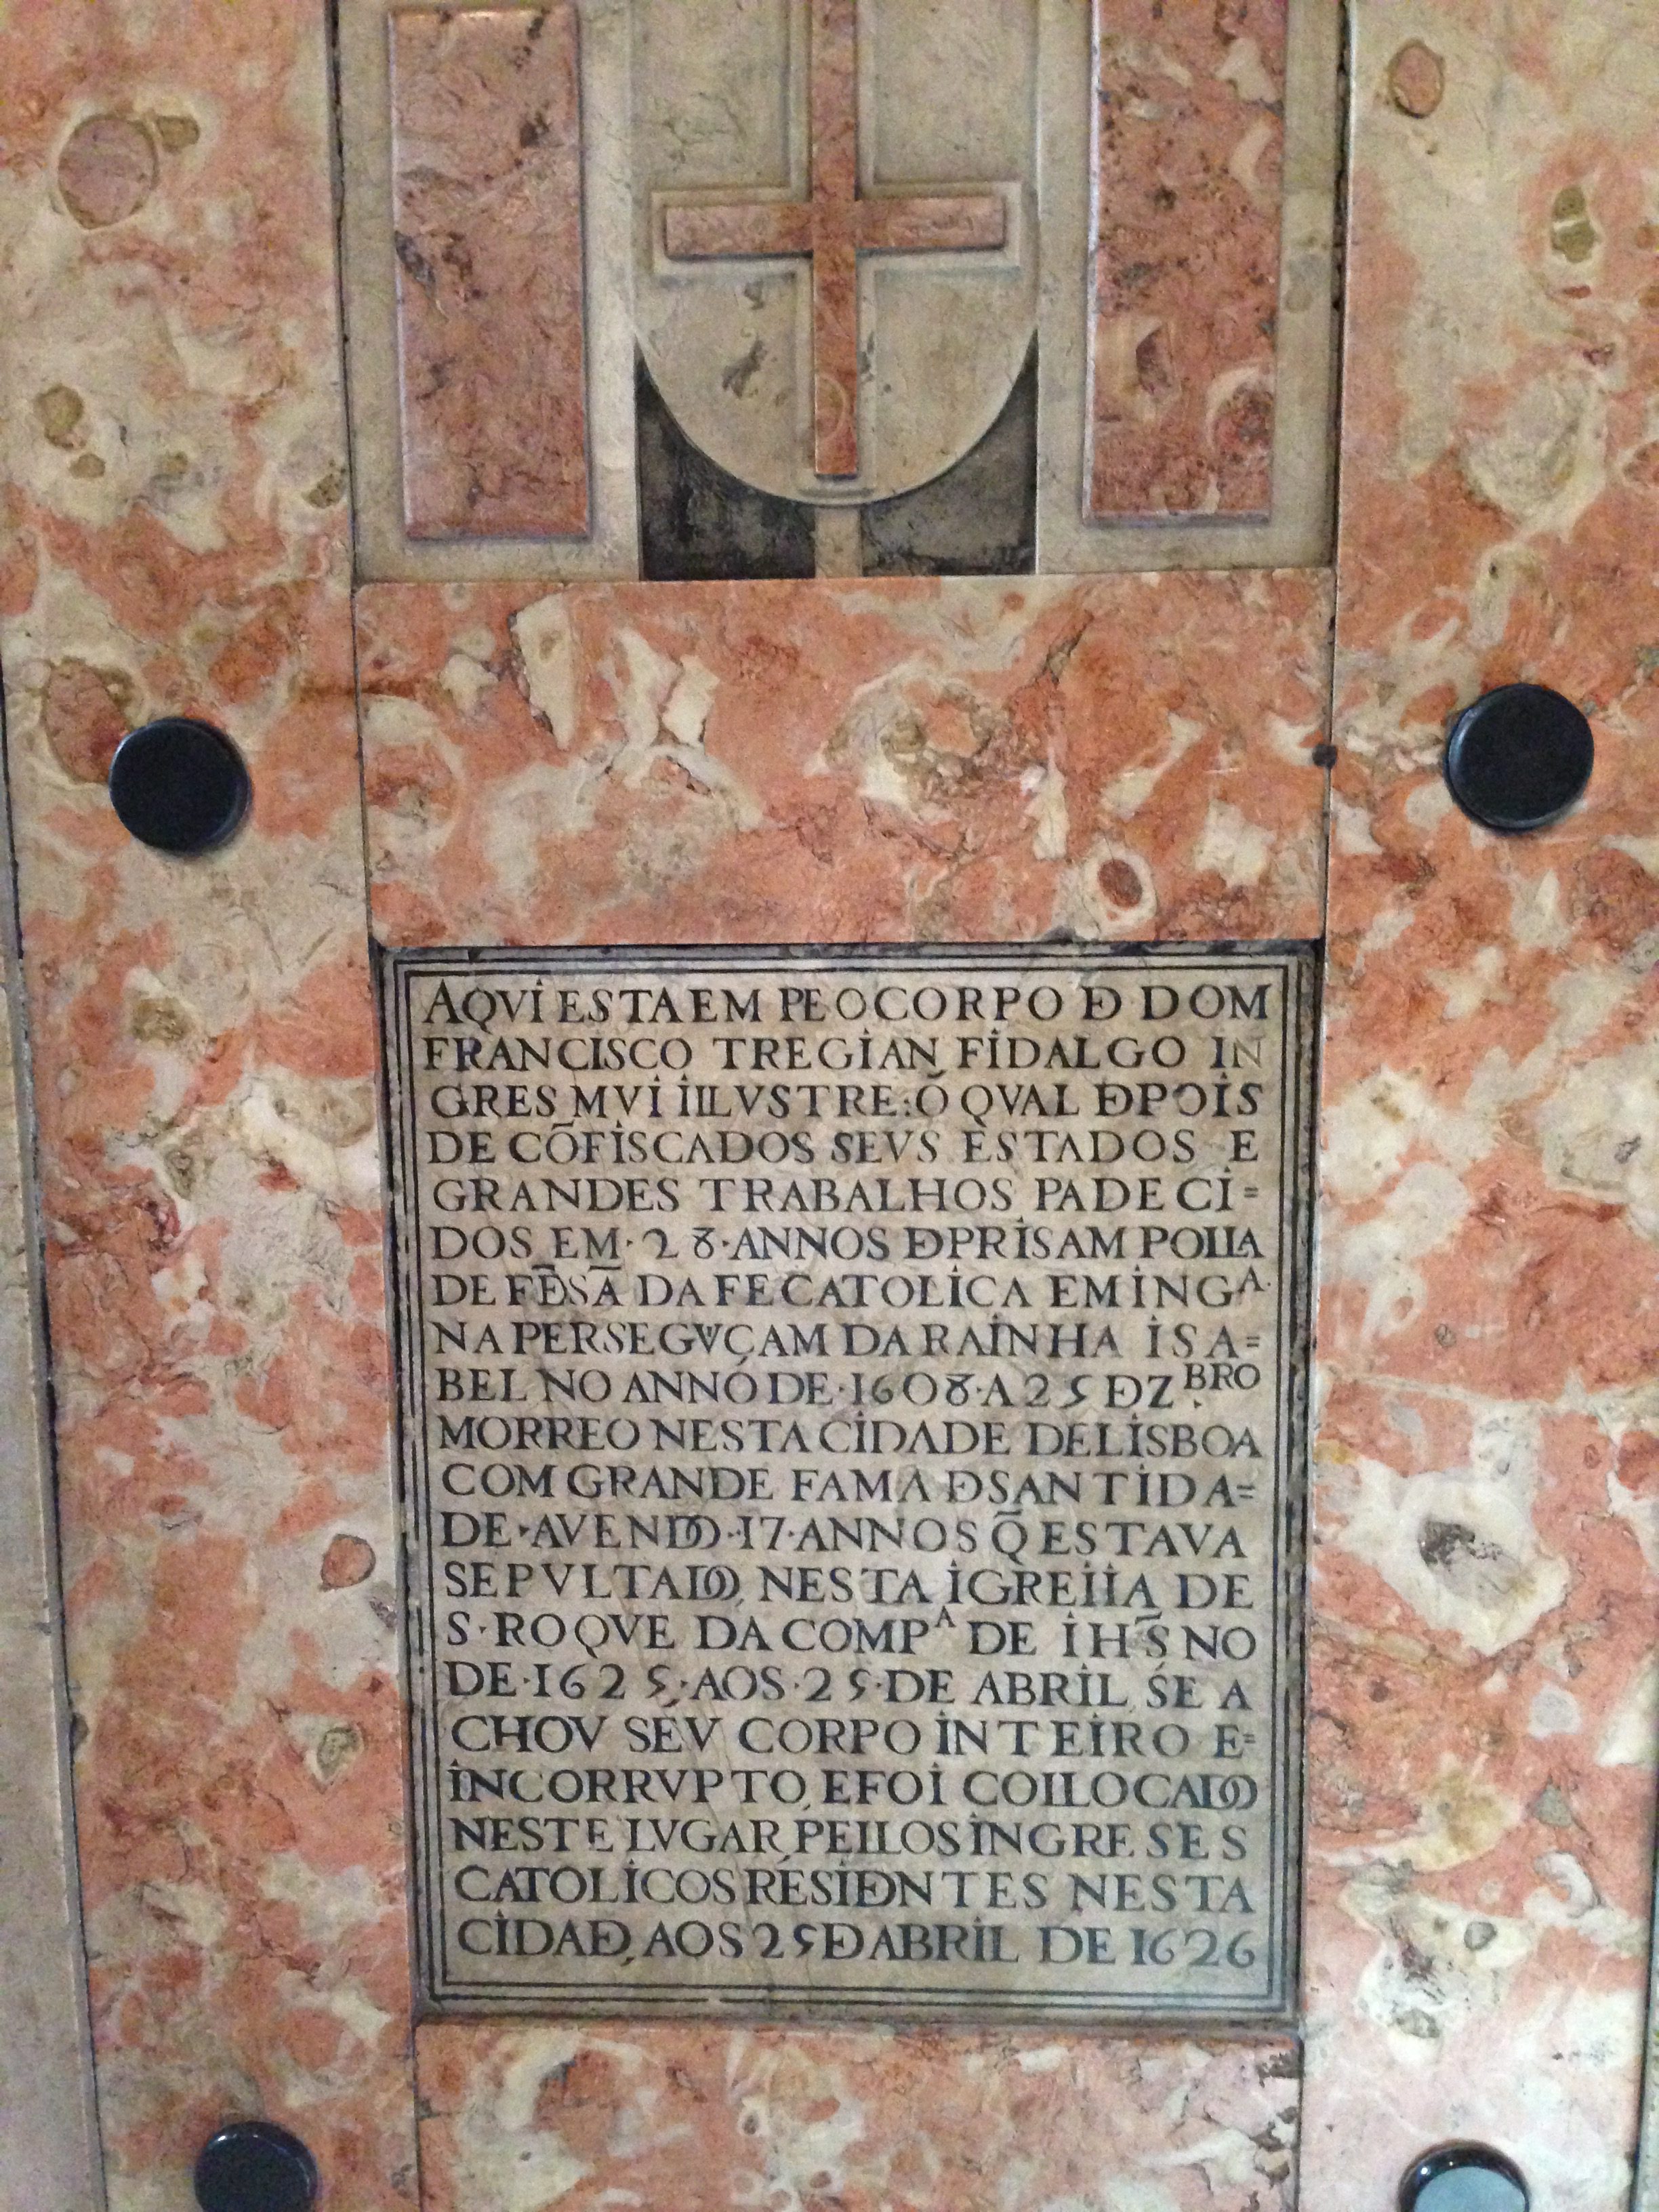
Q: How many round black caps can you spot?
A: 4